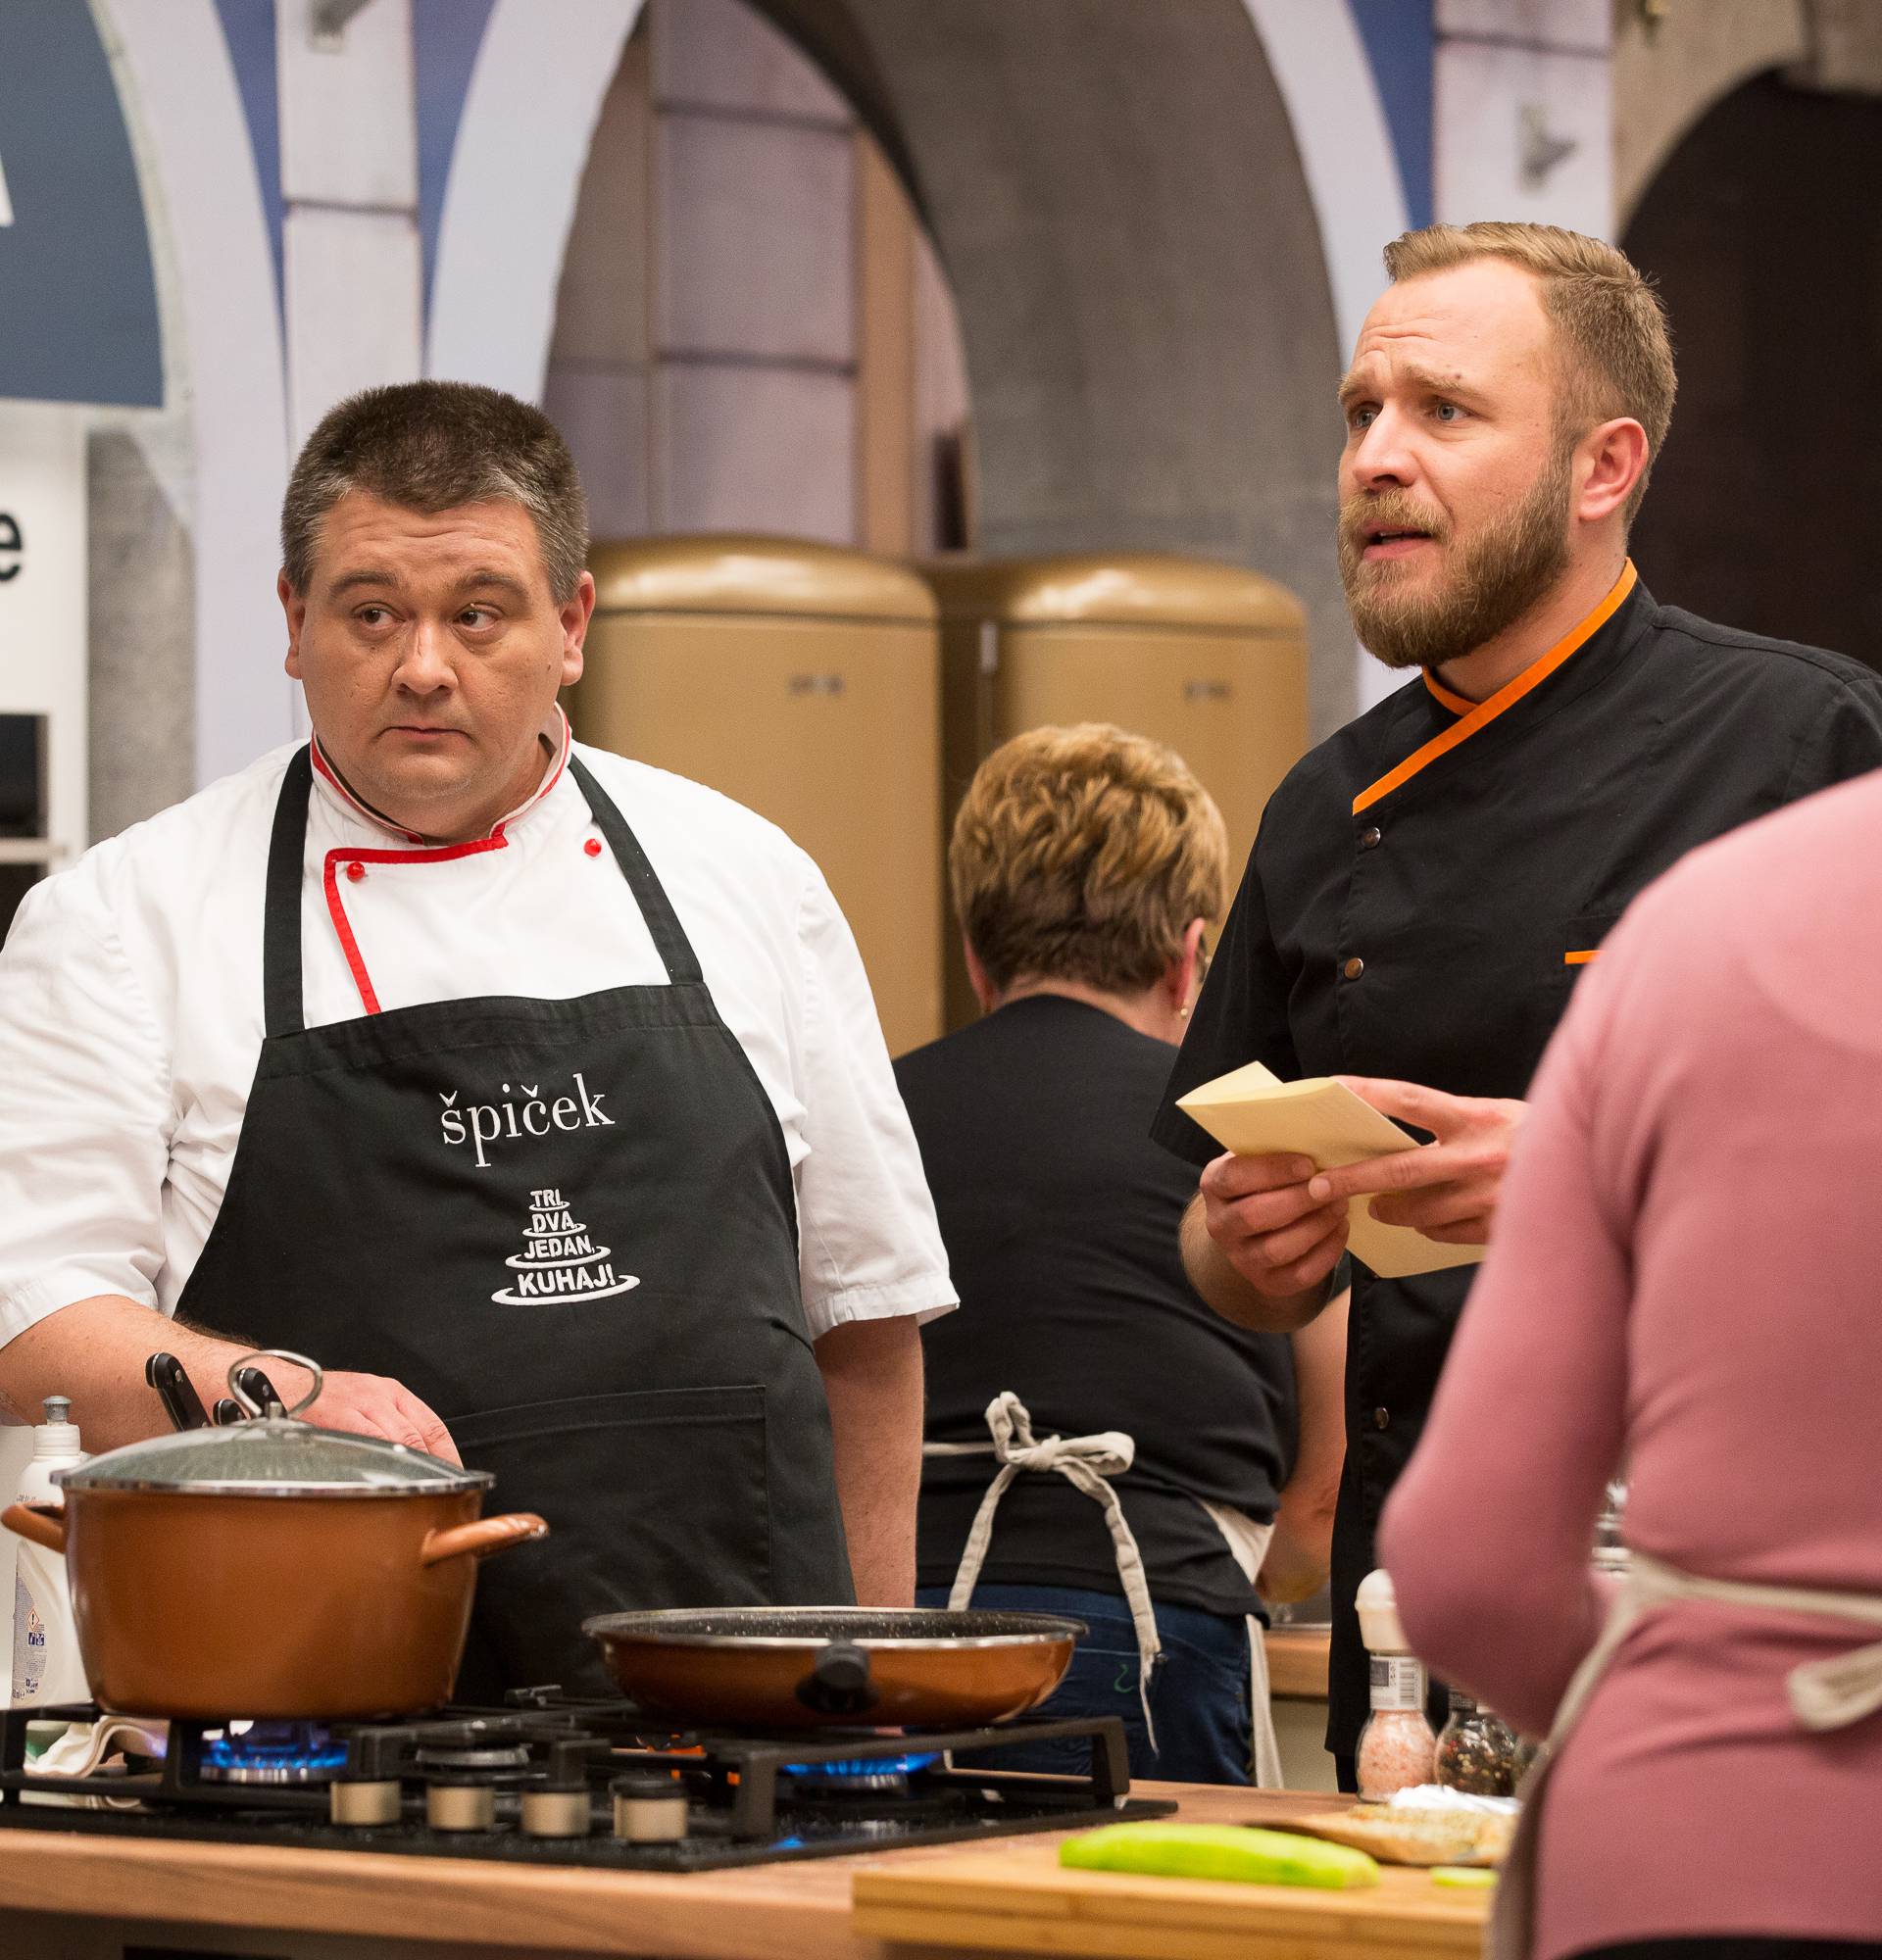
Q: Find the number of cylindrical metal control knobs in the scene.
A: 4